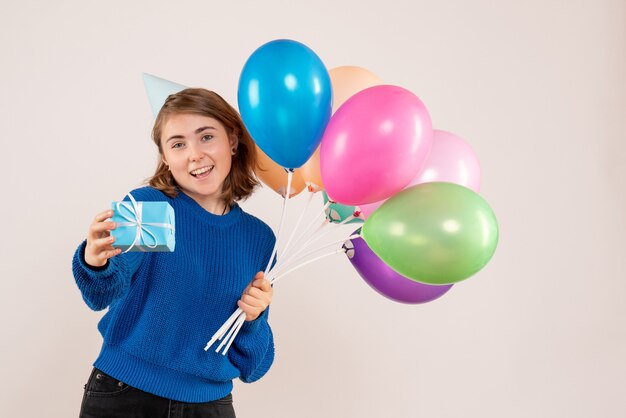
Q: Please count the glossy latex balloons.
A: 8